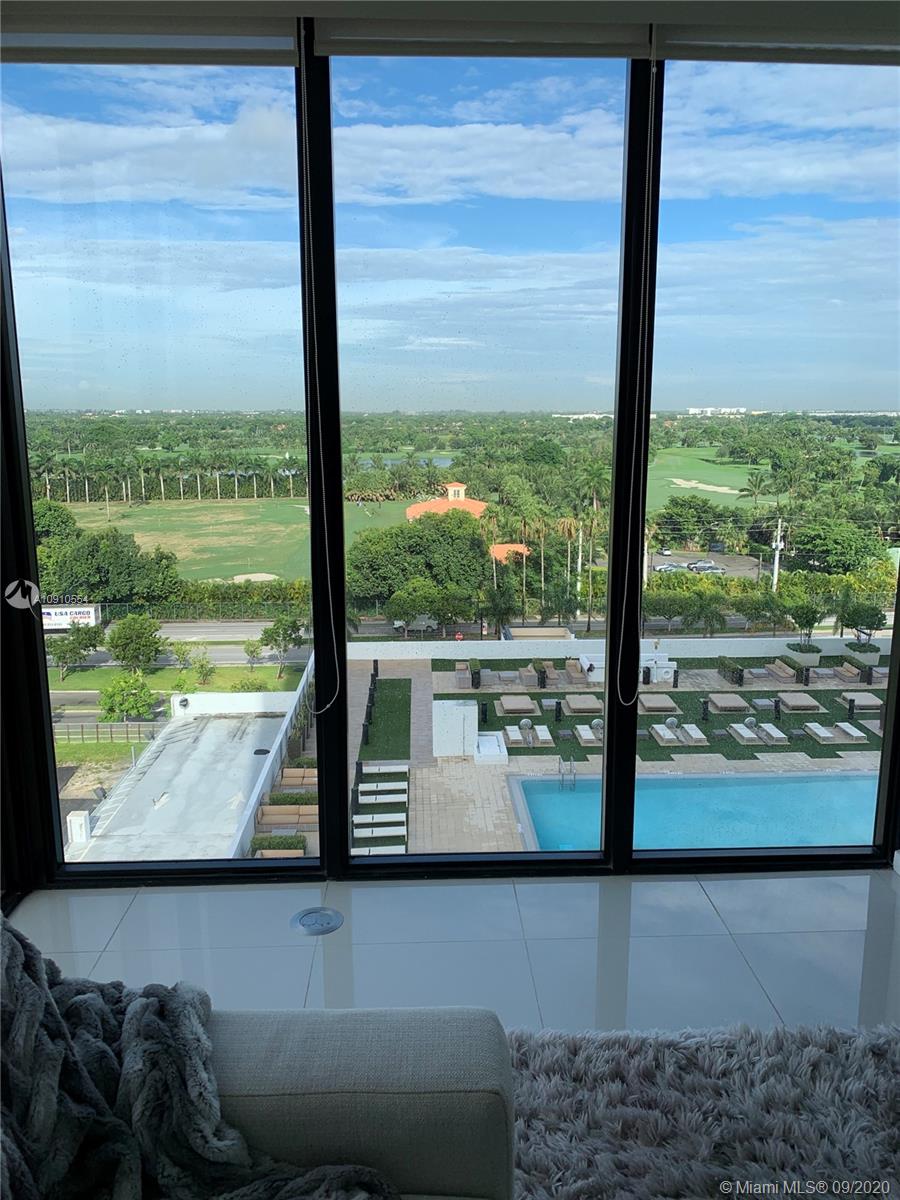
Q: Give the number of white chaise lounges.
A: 15